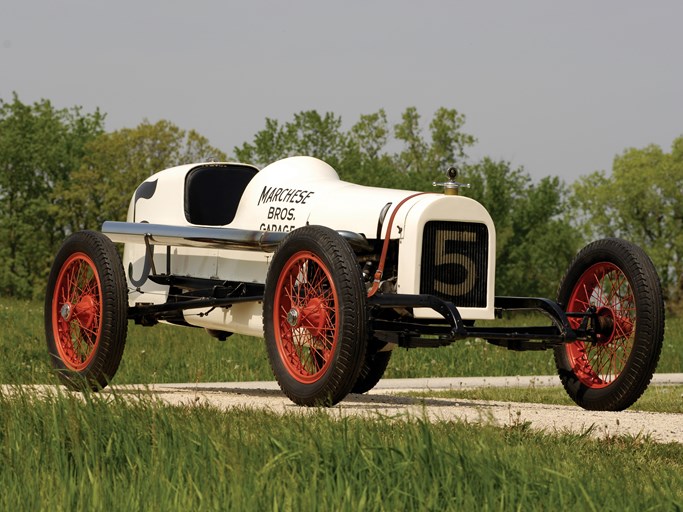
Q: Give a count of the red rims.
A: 3